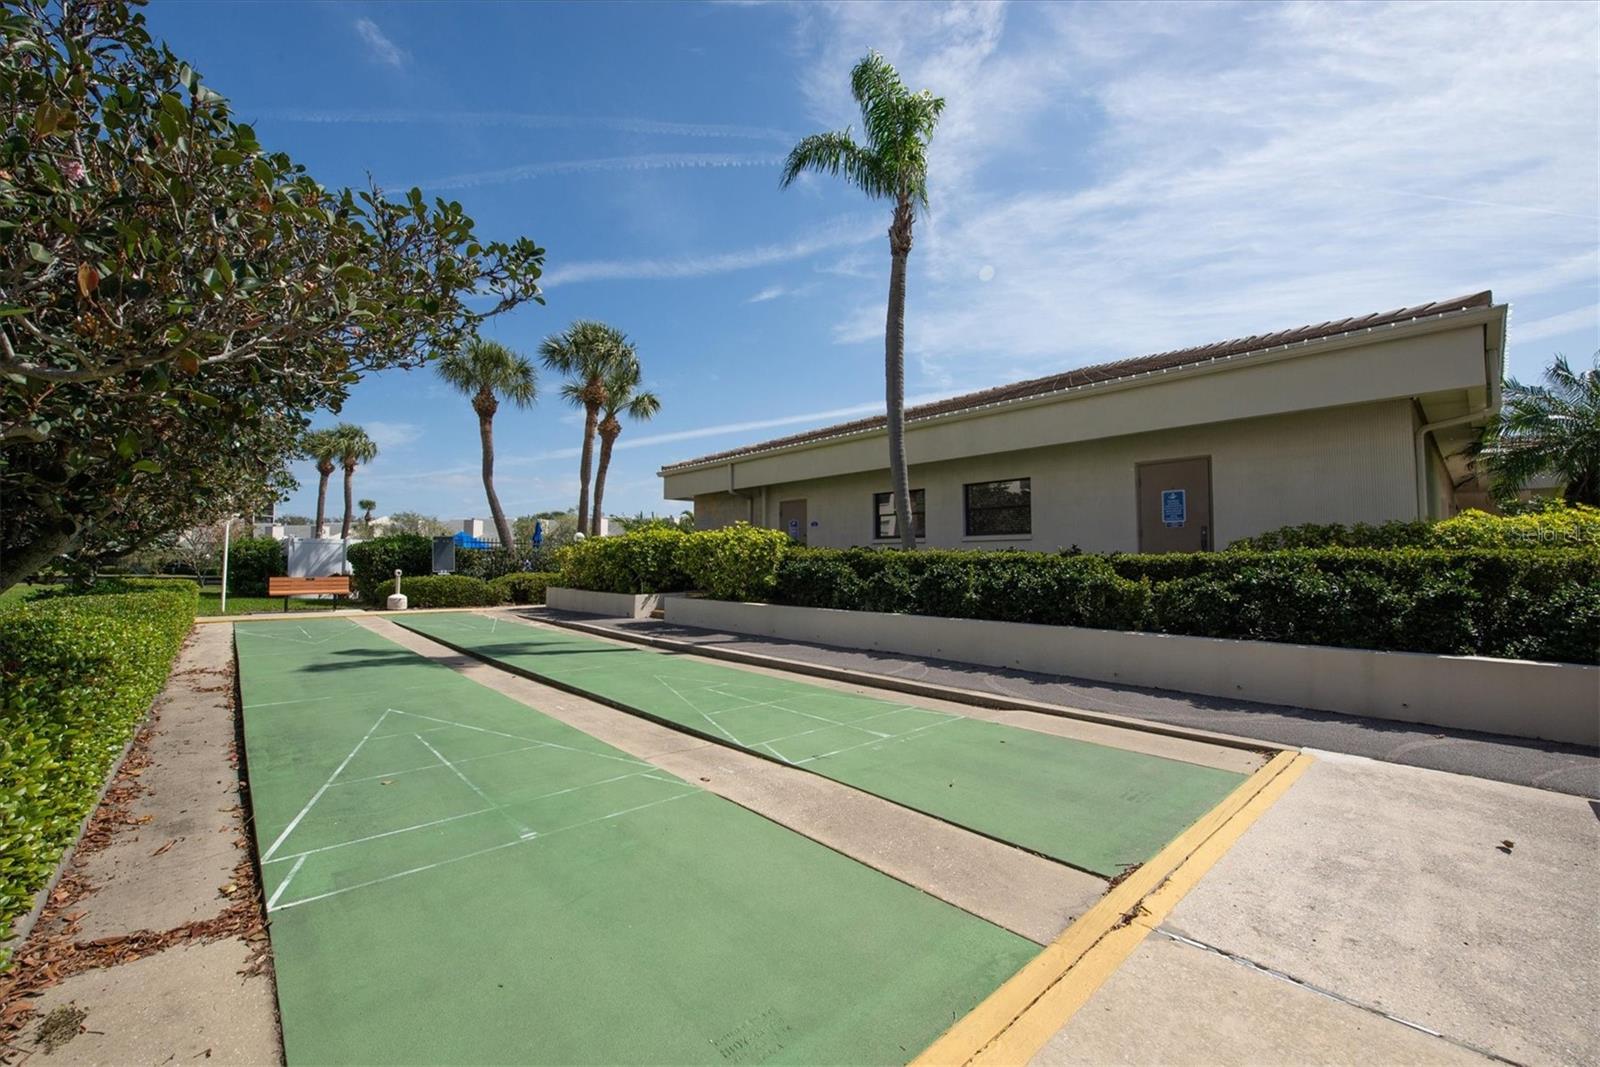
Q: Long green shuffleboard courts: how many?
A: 2